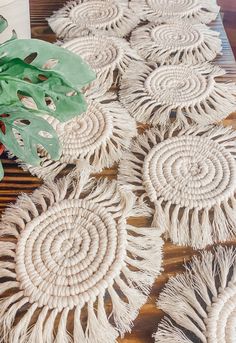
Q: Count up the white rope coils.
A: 9